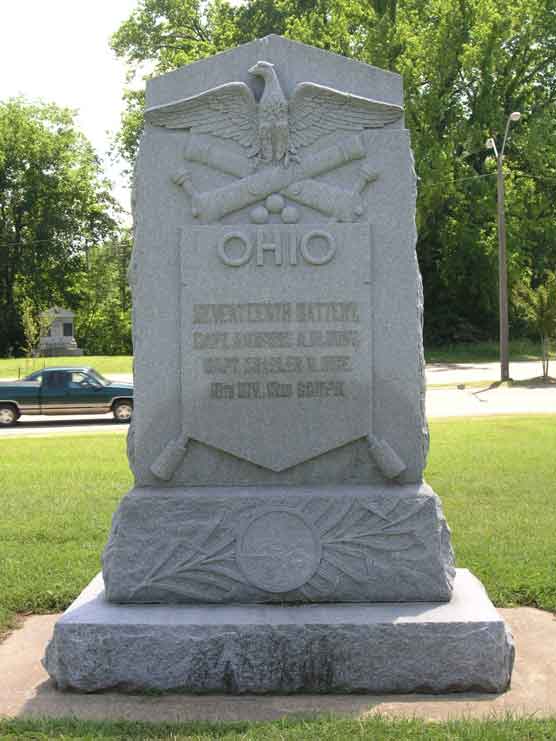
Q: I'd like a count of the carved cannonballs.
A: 3